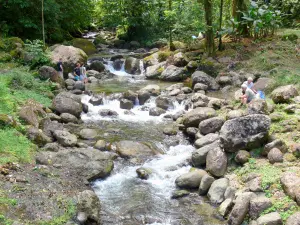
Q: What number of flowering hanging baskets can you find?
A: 0